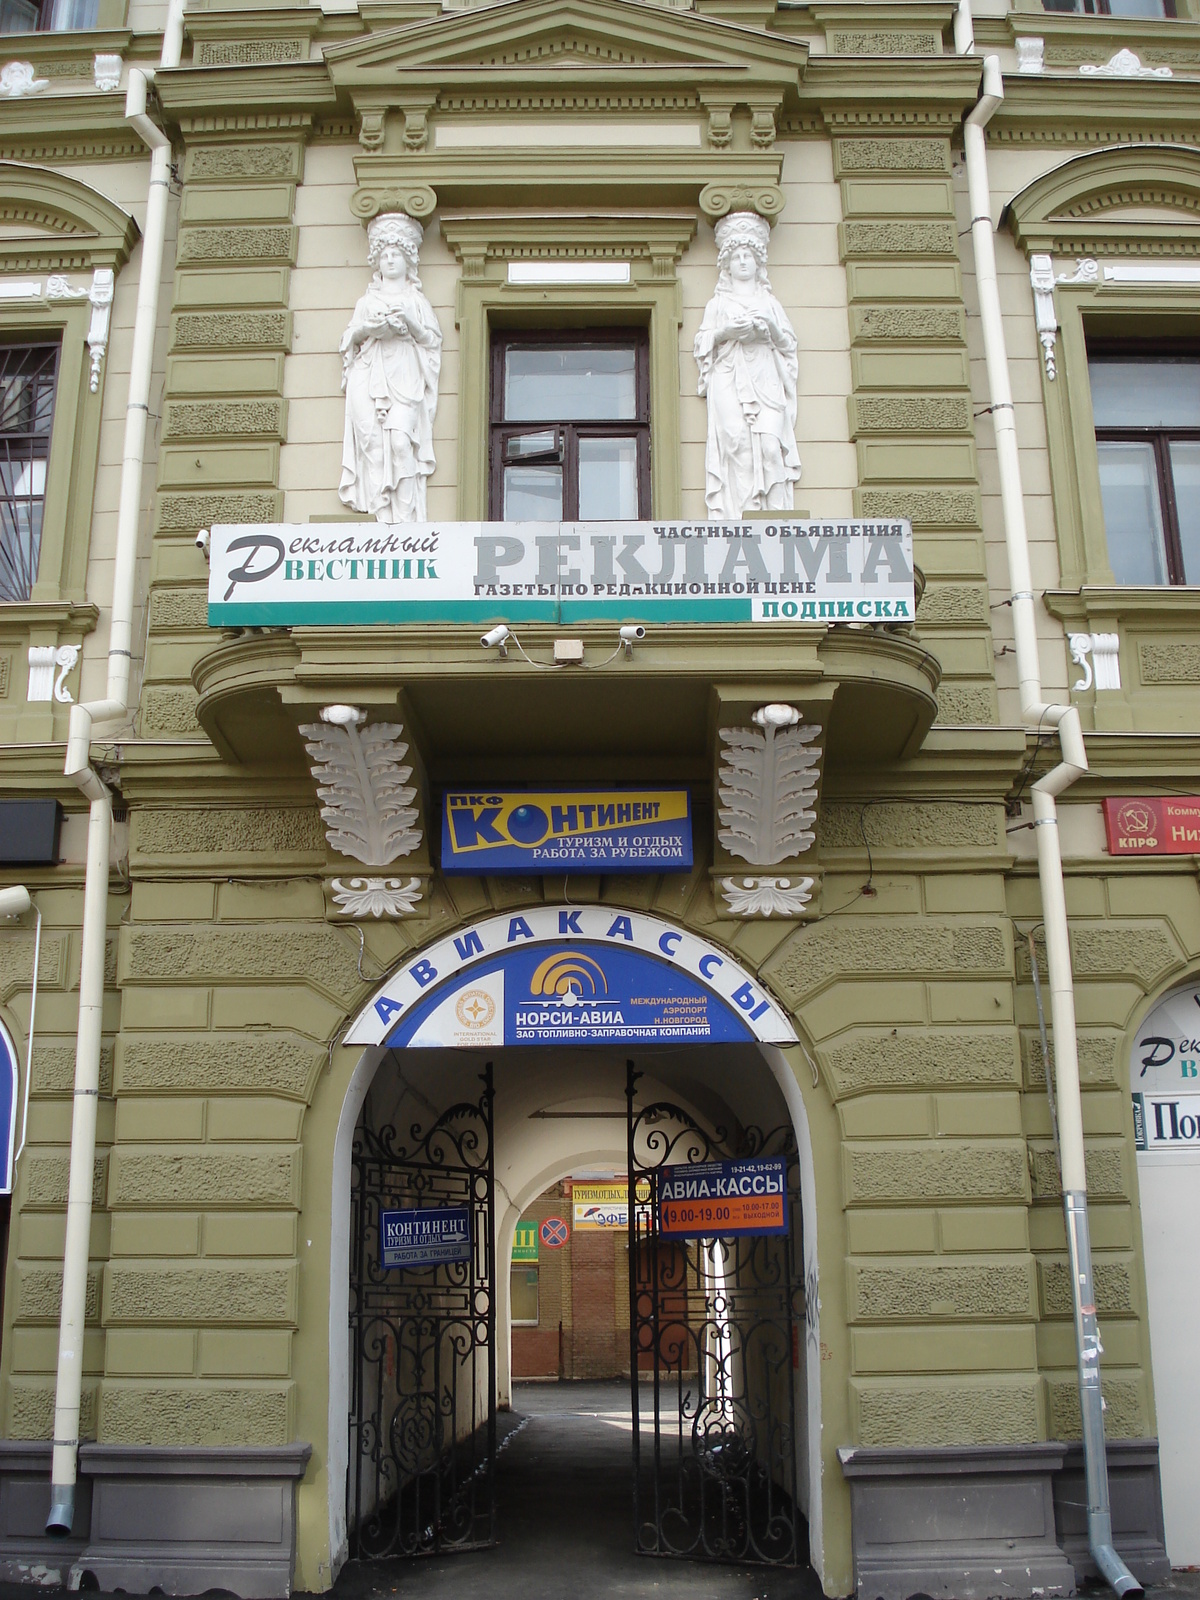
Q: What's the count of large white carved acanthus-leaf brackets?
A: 2